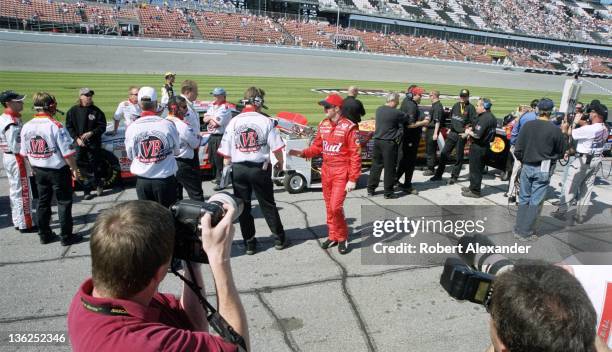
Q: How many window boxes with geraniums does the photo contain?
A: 0